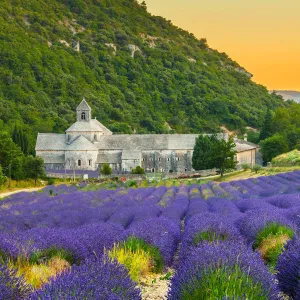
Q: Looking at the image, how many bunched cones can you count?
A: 0